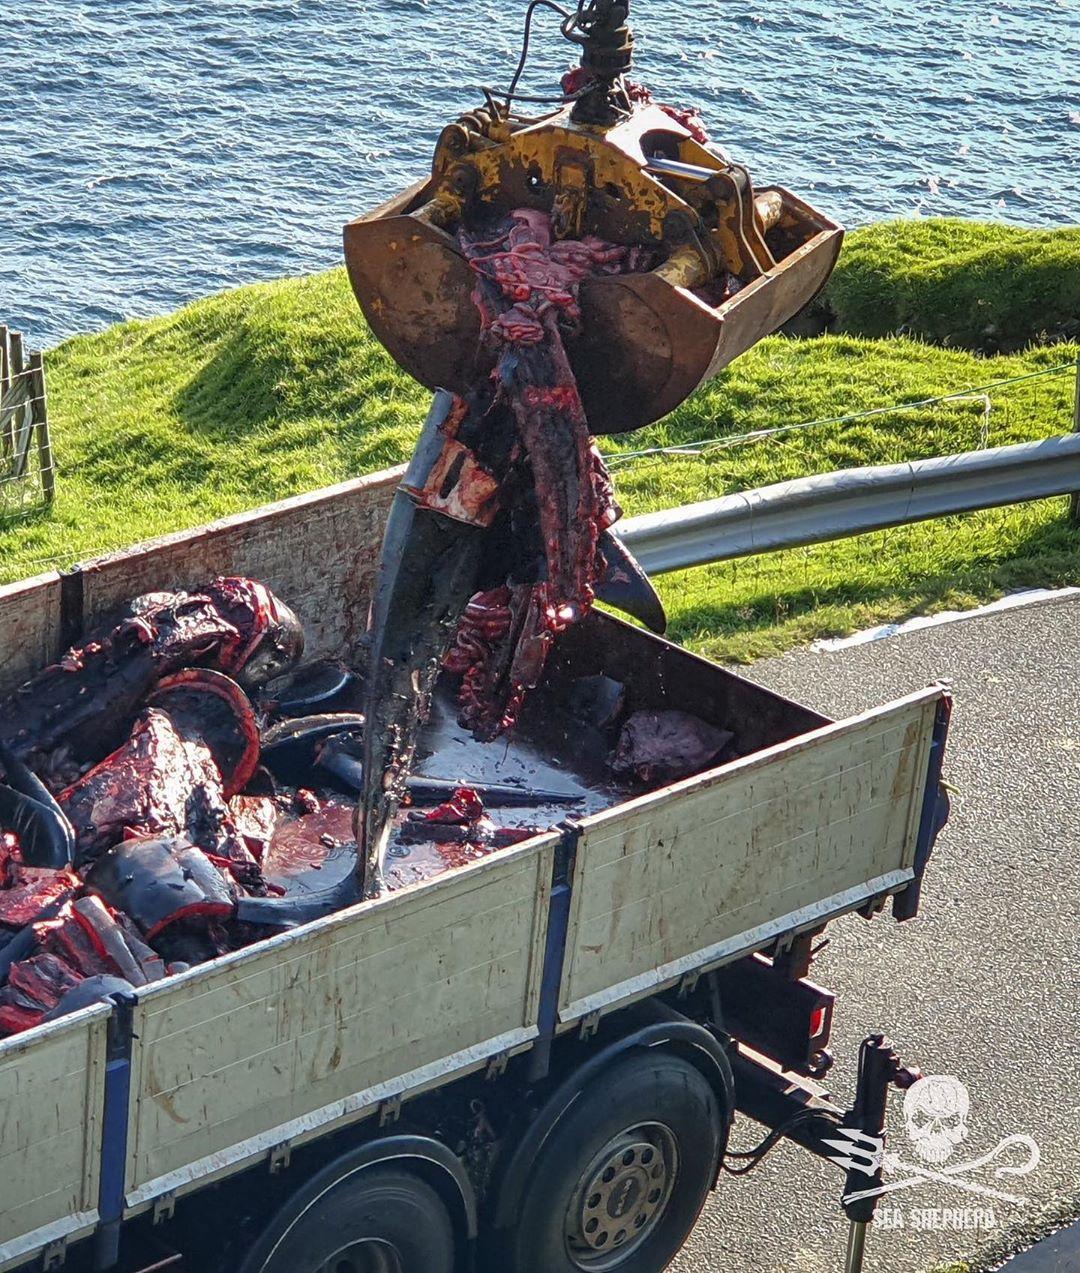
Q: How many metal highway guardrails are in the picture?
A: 1